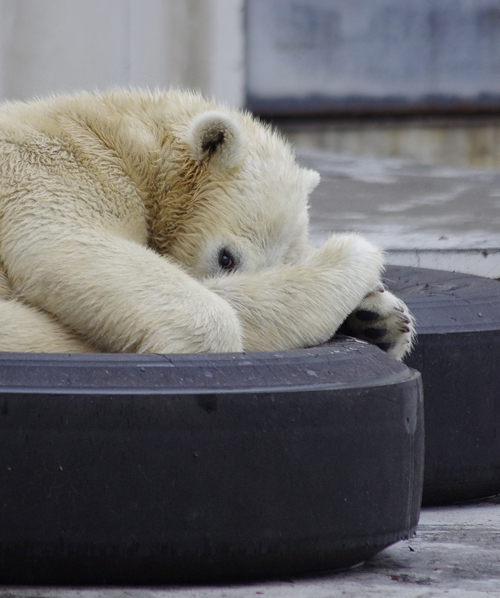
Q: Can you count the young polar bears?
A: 1